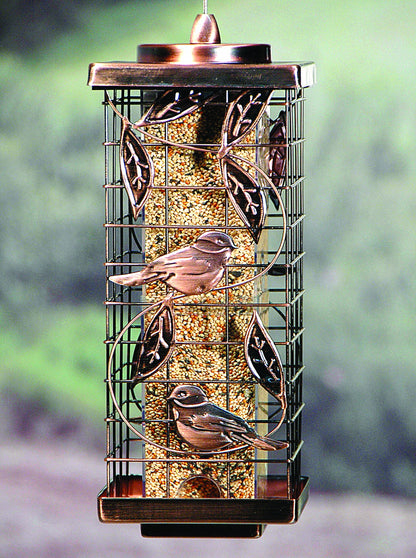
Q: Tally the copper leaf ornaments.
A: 7